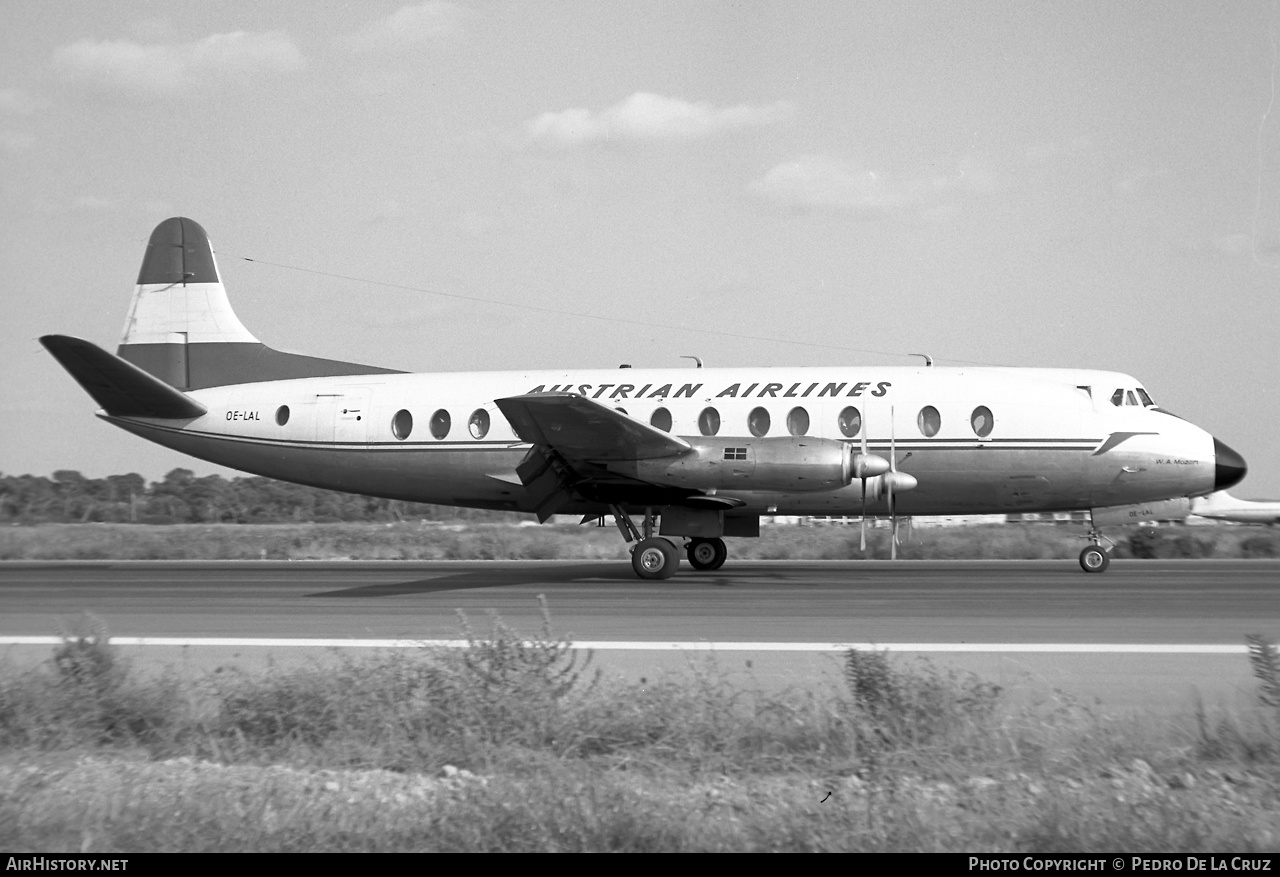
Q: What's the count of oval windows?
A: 12